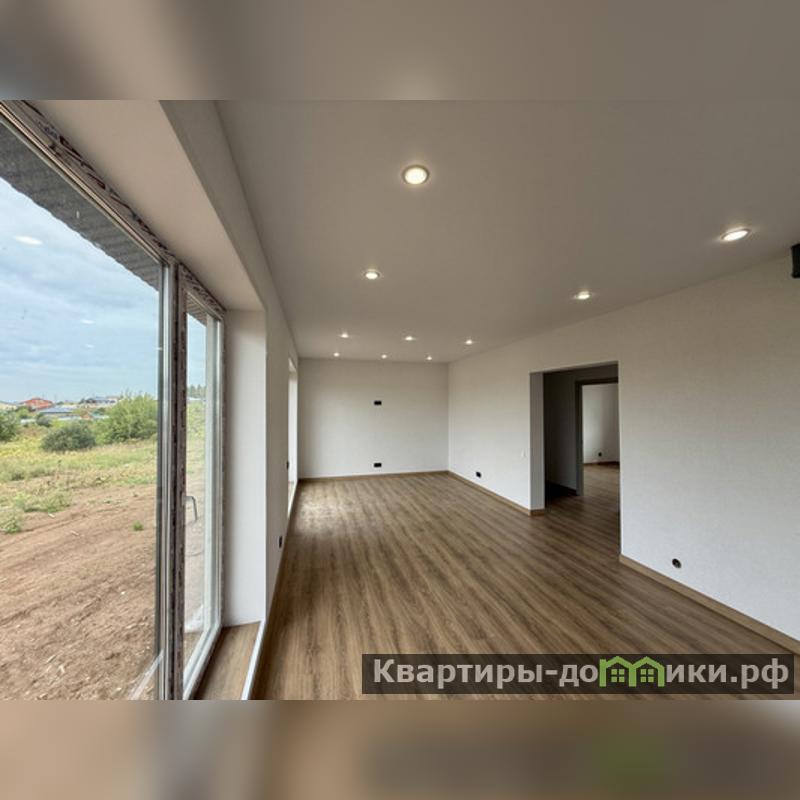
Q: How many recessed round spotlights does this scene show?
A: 10